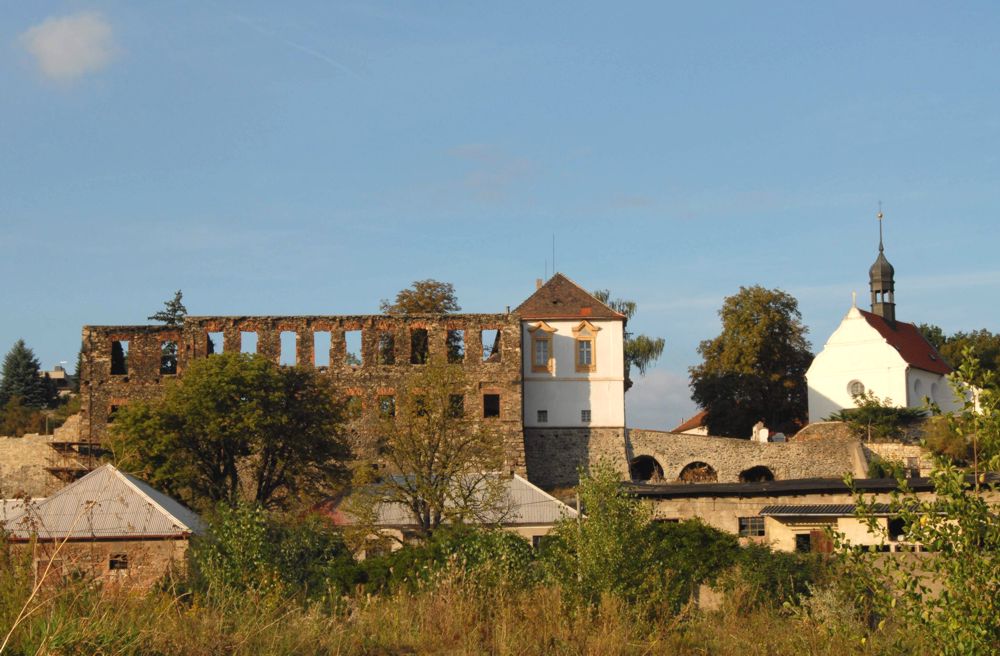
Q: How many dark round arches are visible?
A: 3